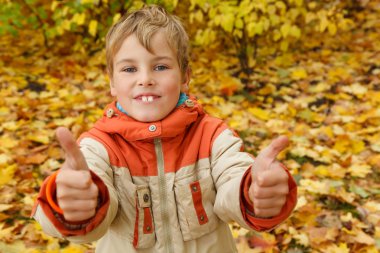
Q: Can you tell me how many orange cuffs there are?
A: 2